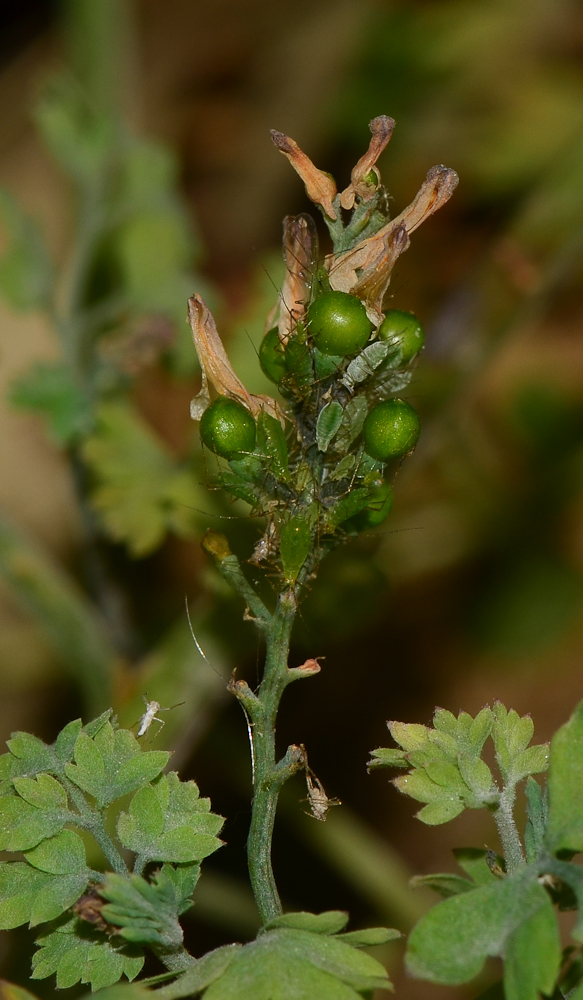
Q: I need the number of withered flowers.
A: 6